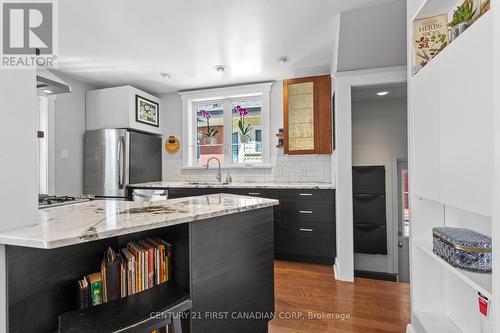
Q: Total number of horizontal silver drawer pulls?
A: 4